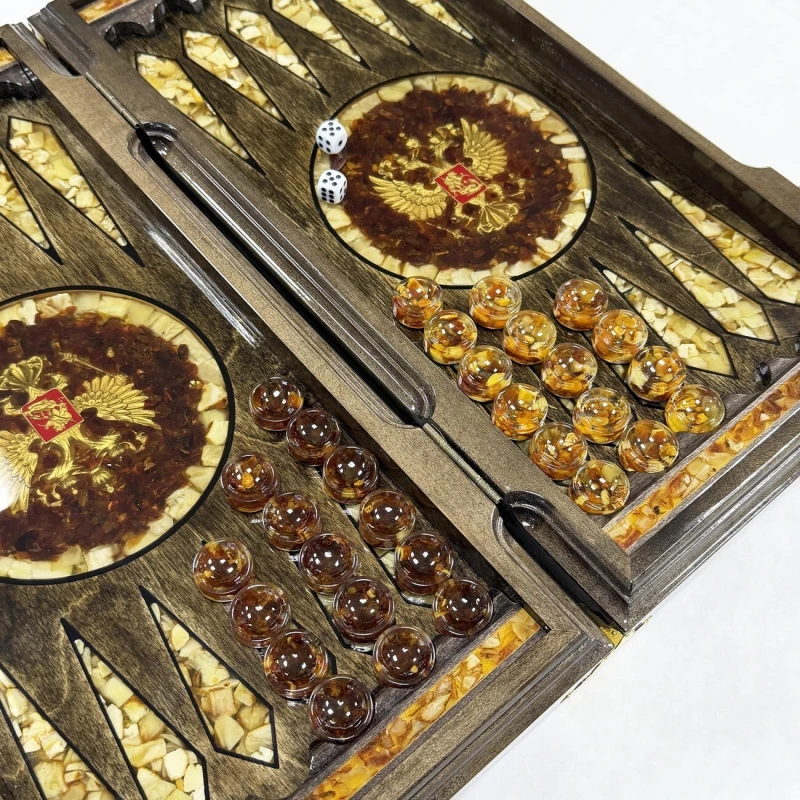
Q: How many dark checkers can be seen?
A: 15